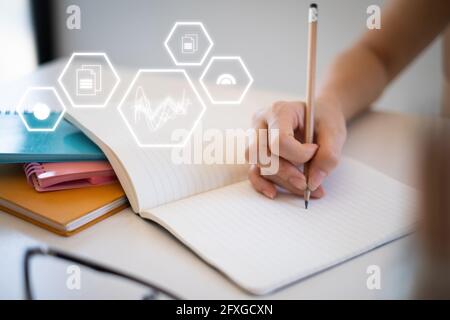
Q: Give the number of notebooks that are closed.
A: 3